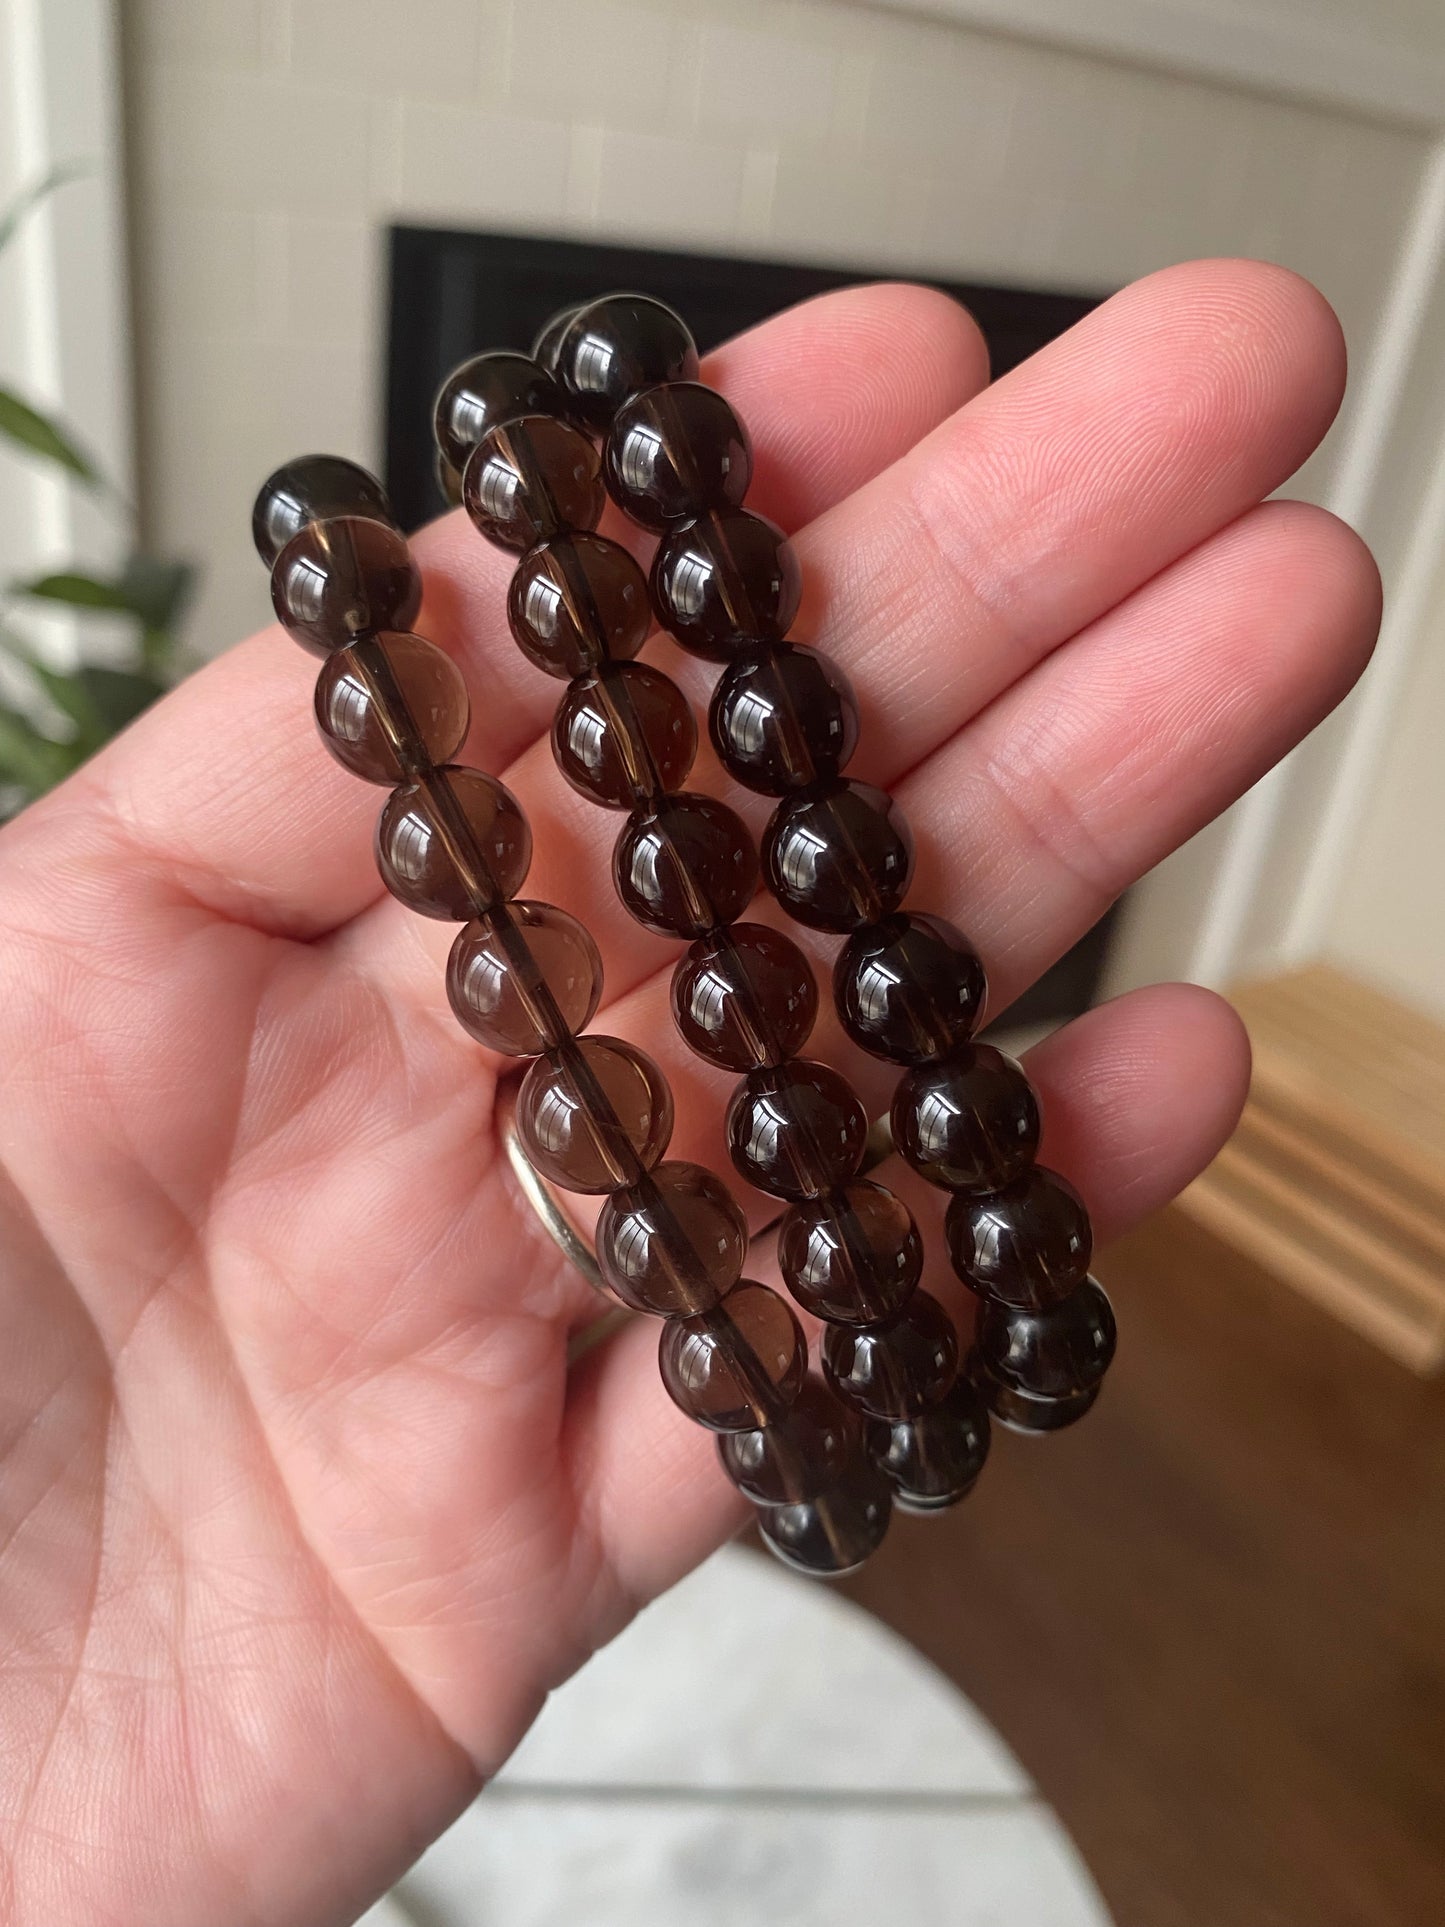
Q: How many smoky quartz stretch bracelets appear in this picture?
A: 3